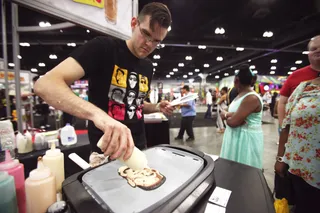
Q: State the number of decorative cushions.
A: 0